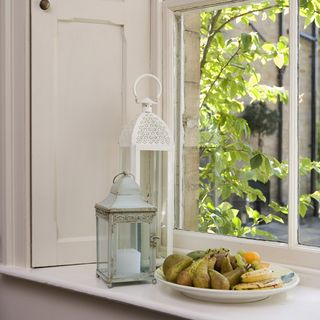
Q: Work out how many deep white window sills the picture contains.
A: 1